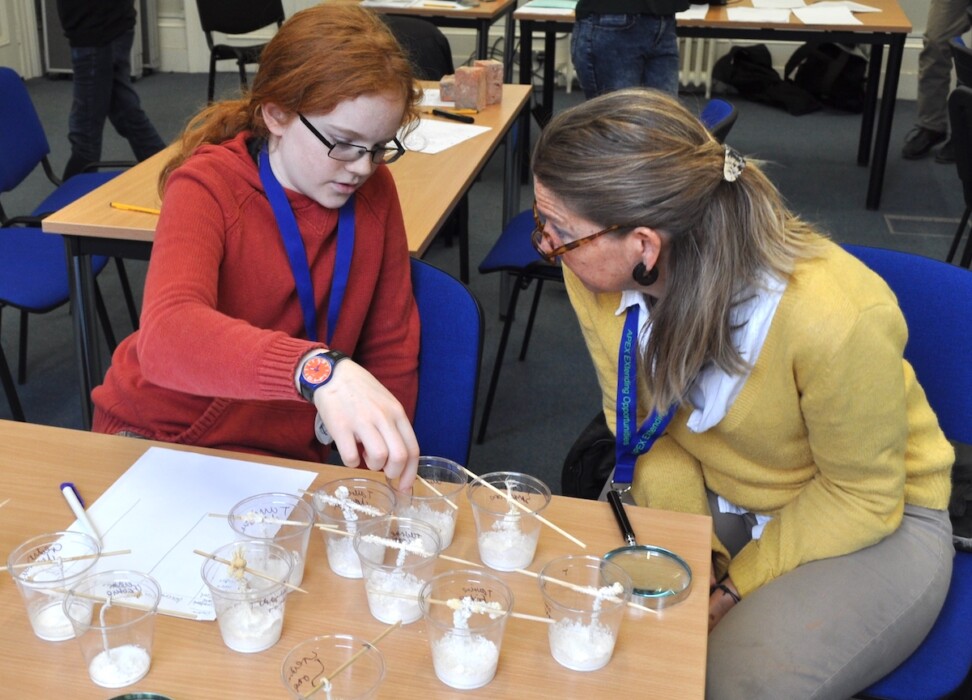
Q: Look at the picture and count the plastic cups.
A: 11